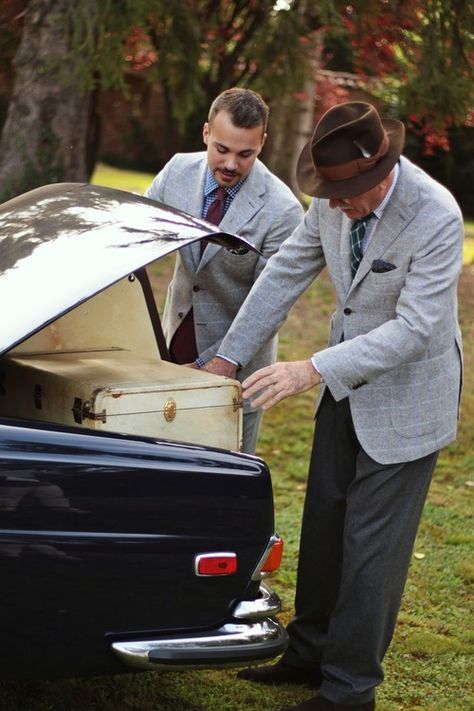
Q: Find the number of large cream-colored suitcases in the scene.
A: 1